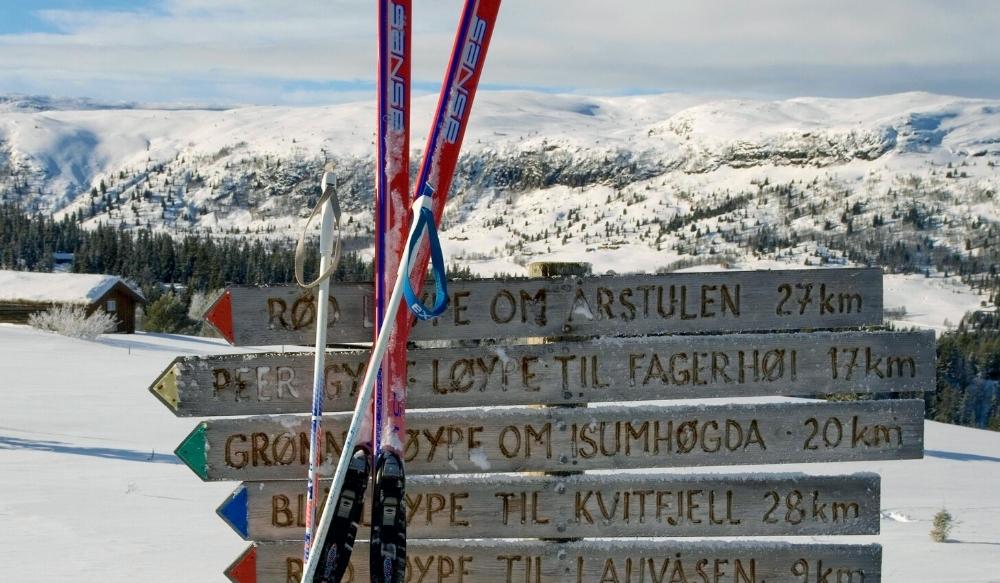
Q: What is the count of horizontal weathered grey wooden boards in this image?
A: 5